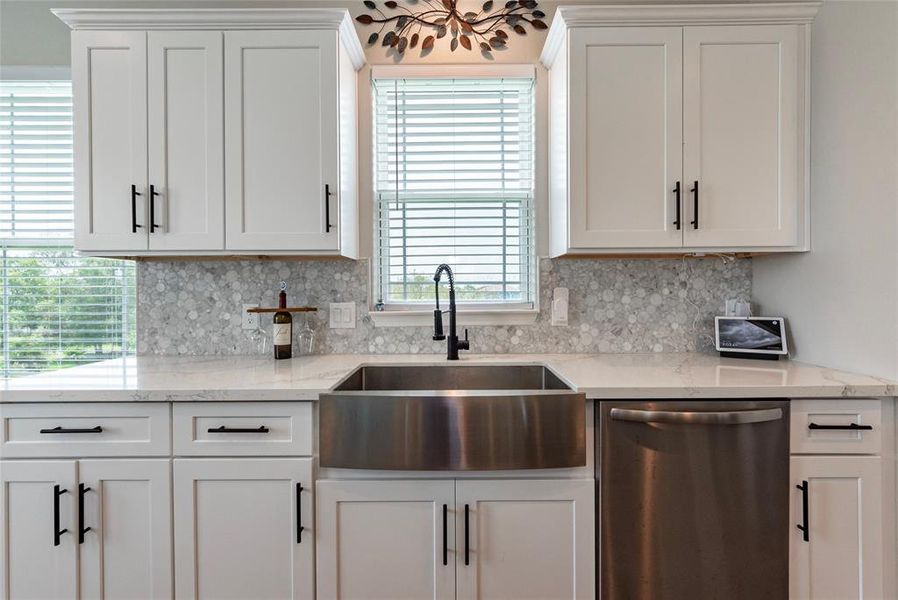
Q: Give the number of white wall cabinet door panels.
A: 5